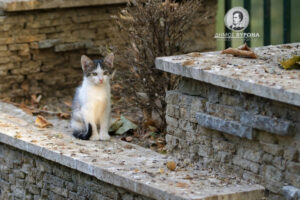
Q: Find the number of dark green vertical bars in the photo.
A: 4